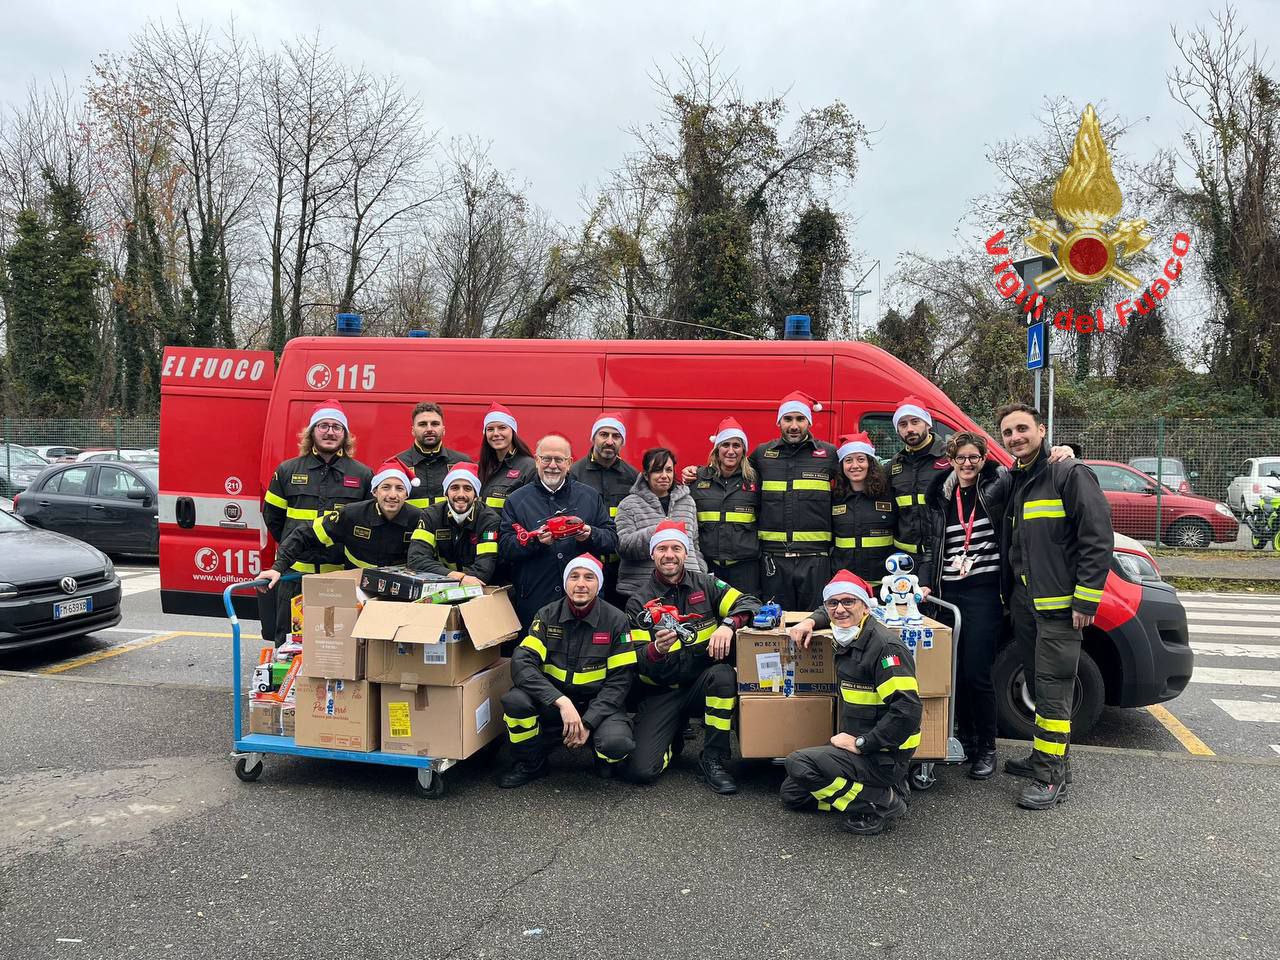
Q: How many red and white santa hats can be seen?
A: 12